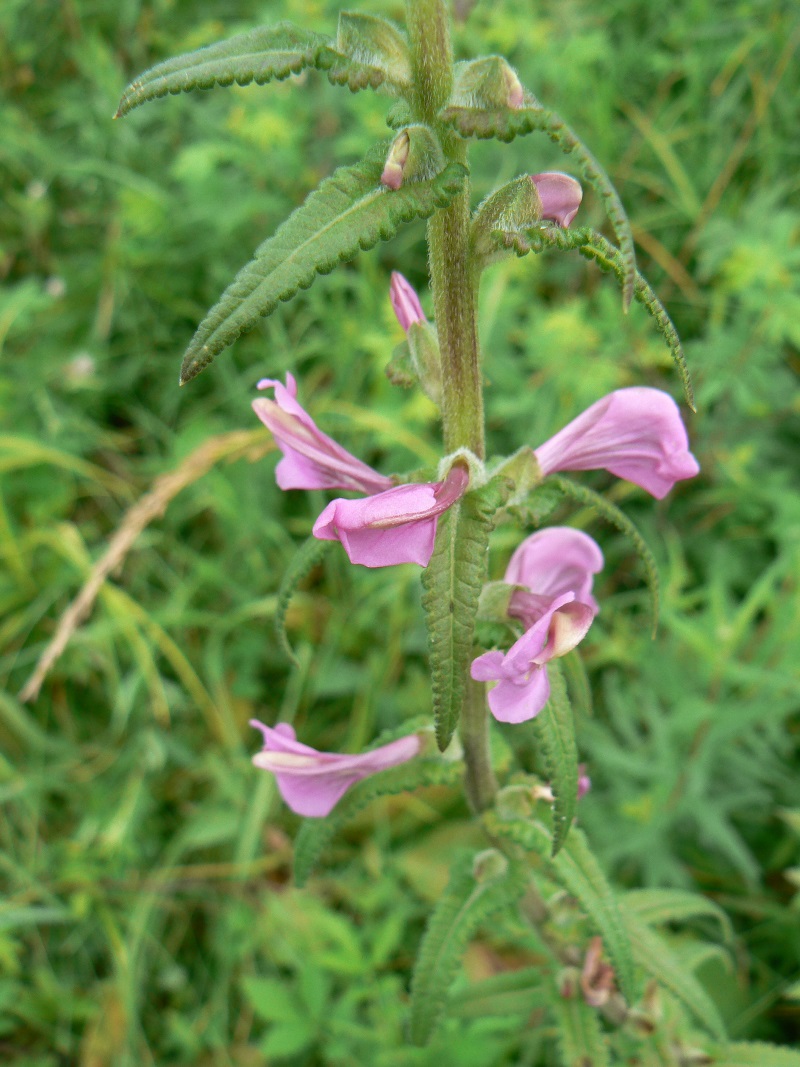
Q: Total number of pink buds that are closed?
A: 4